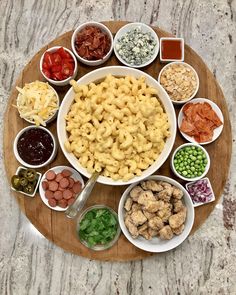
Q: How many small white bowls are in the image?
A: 12